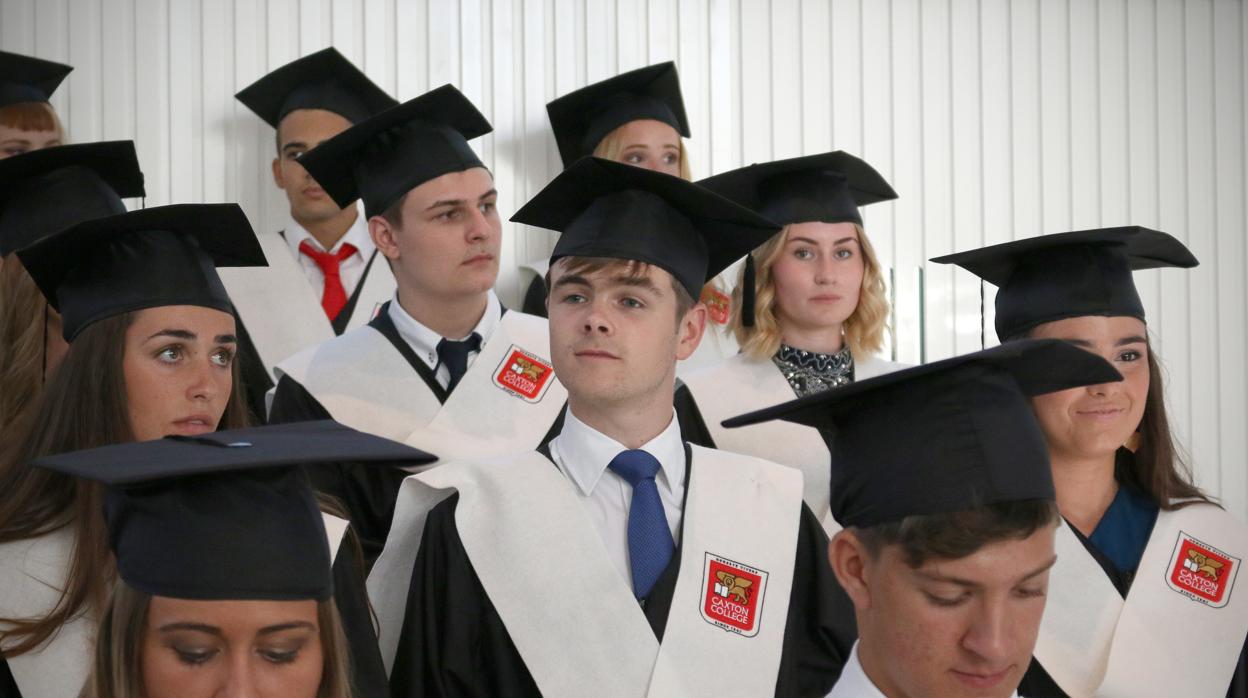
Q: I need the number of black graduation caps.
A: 11